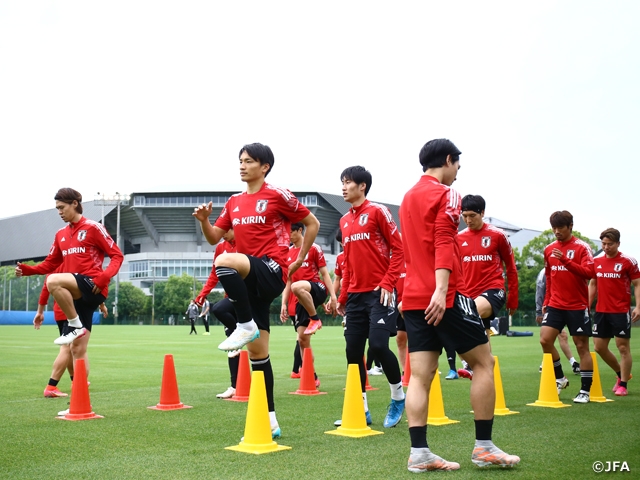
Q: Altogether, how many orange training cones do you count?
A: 6